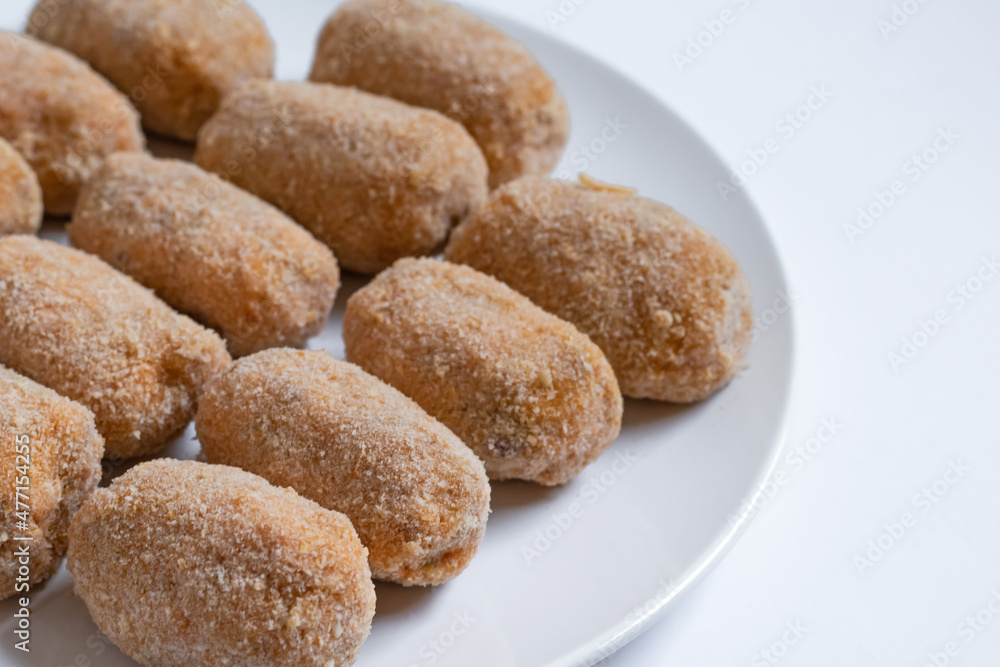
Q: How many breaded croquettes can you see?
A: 12